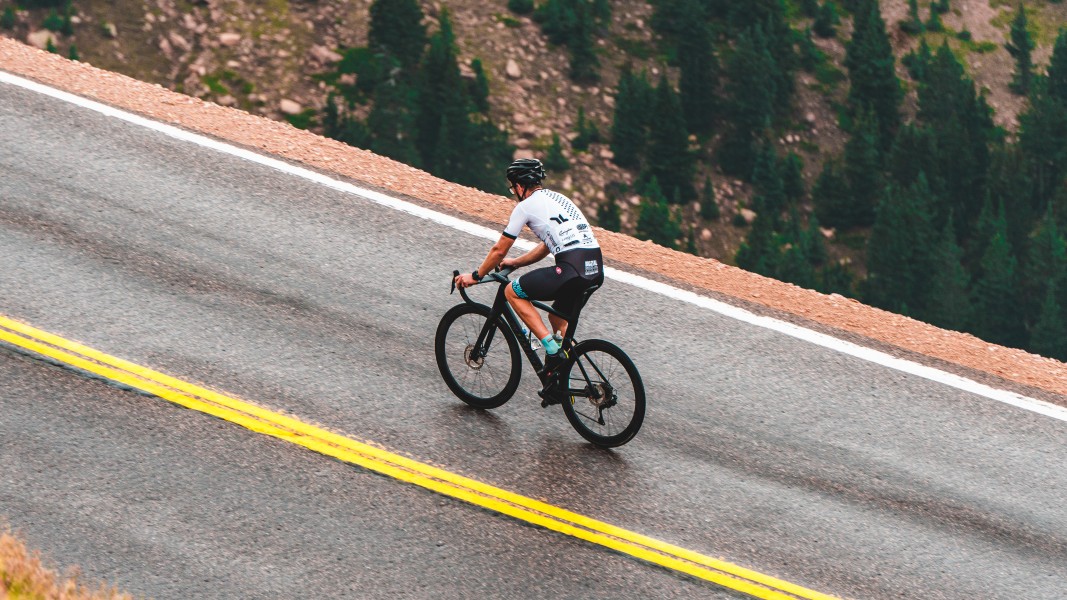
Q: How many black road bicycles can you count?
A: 1